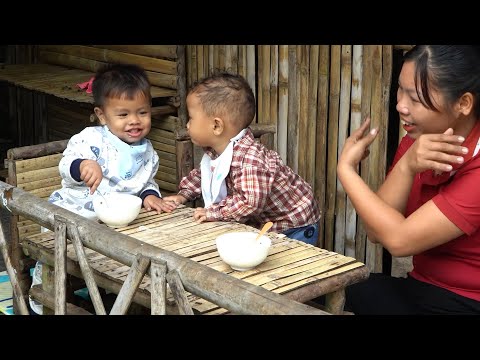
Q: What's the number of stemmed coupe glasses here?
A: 0